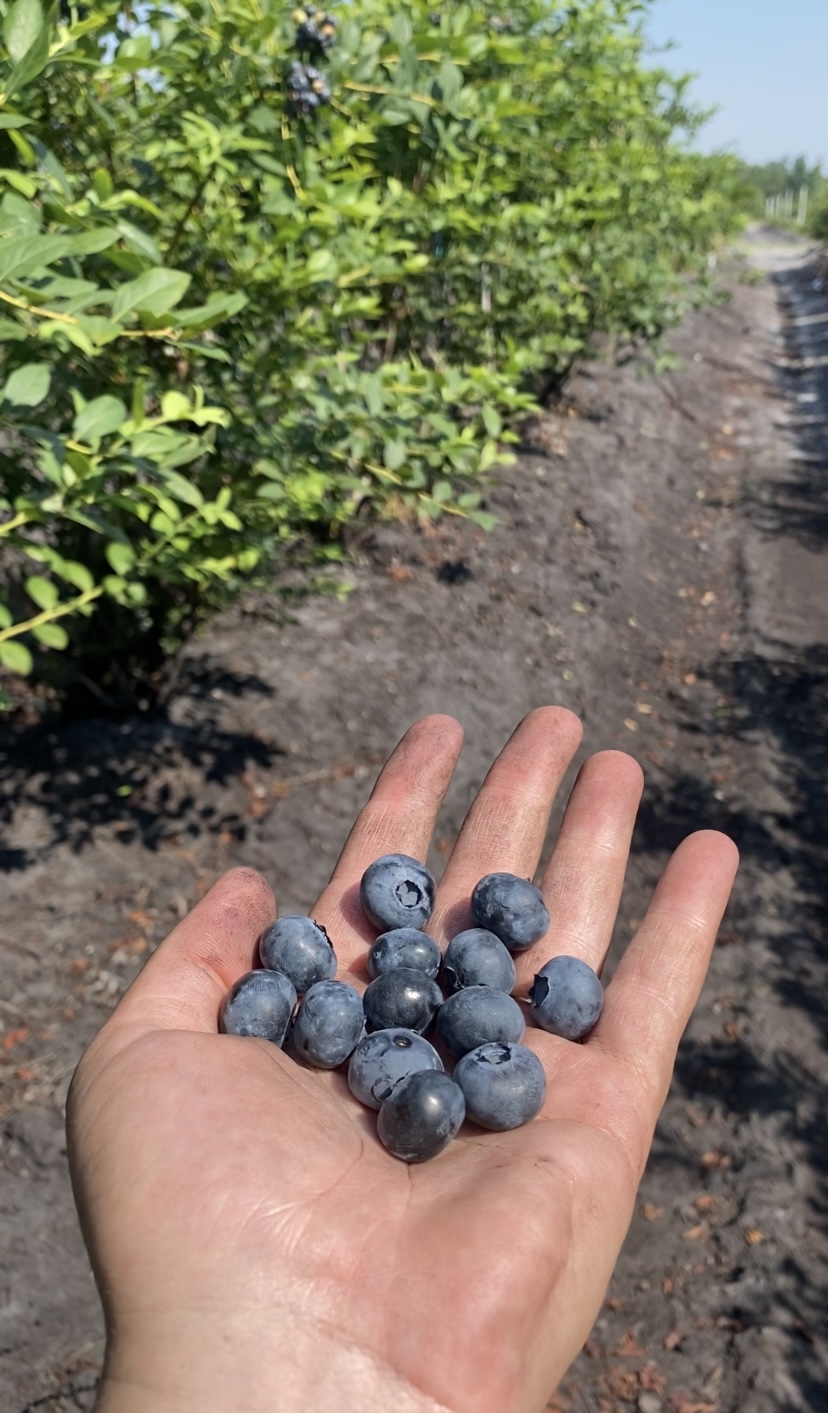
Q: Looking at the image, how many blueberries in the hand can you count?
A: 13